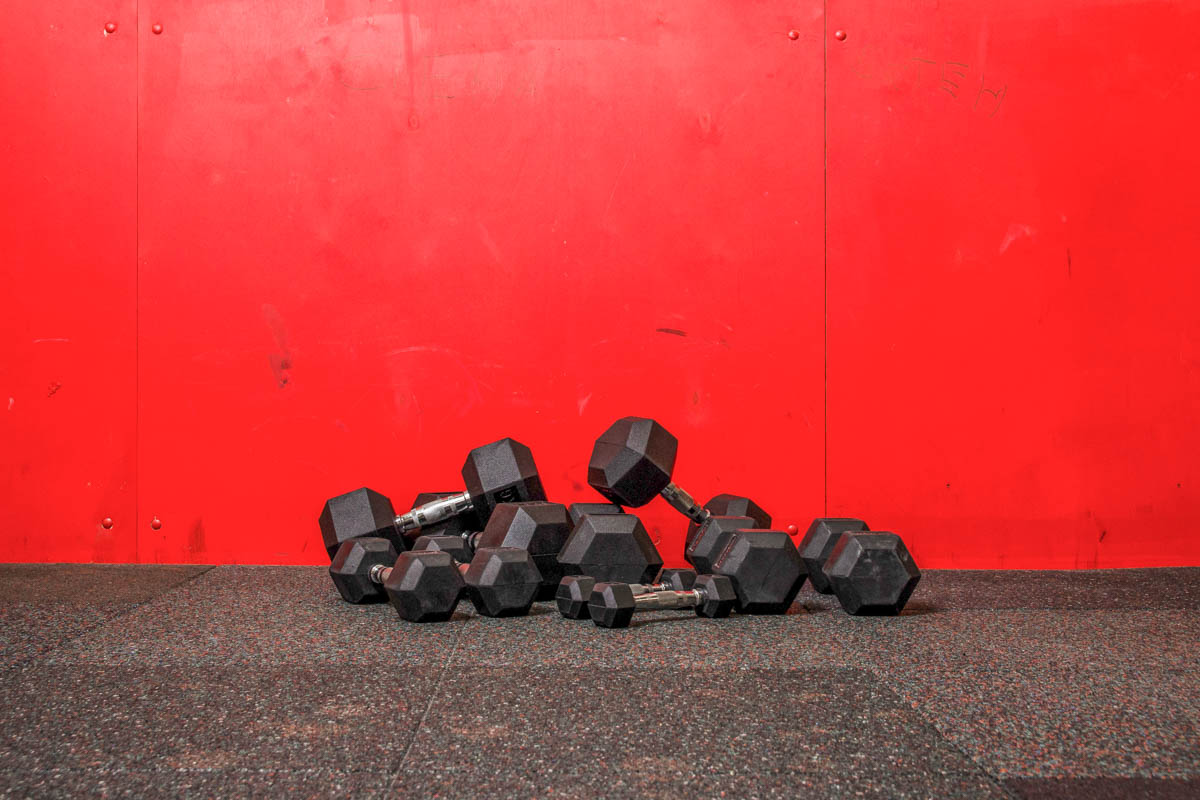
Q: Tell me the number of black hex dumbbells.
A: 10